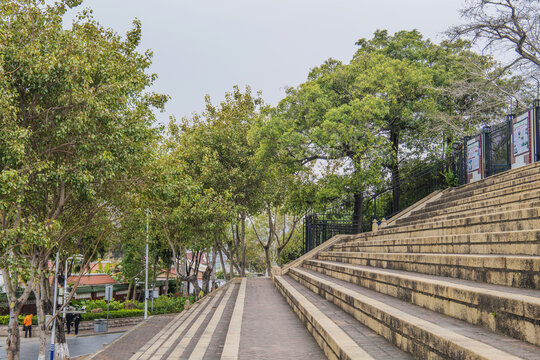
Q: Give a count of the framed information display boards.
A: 2